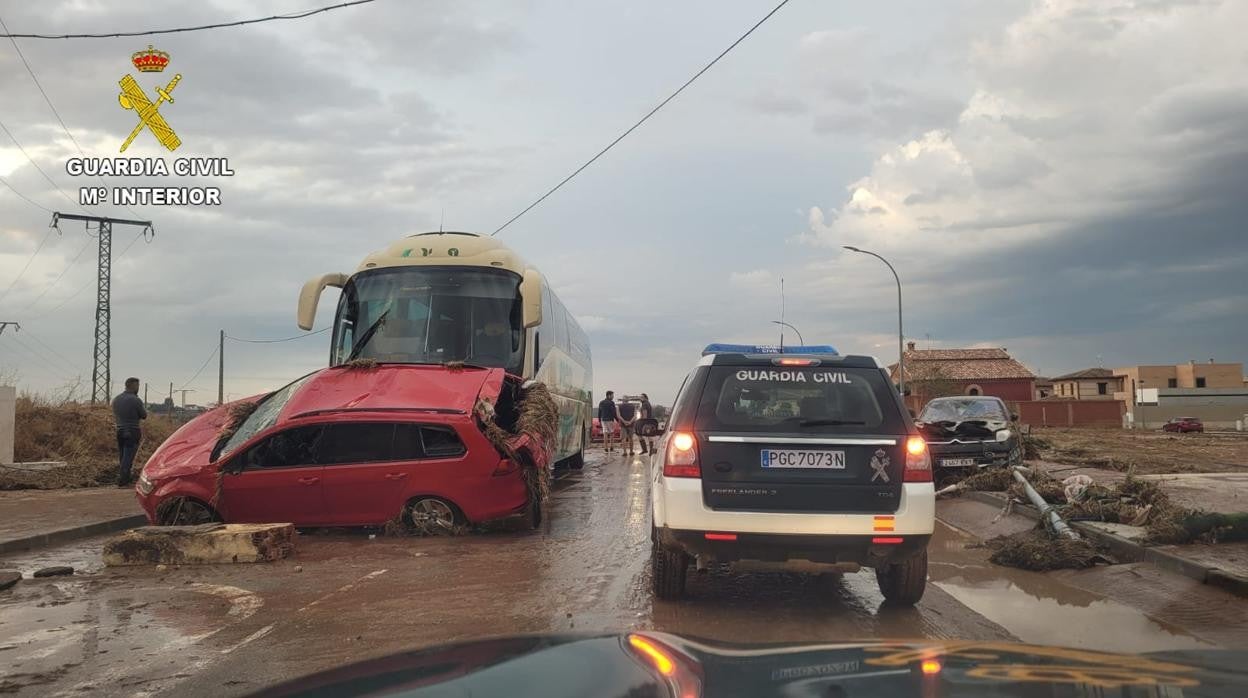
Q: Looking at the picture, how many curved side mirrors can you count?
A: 2